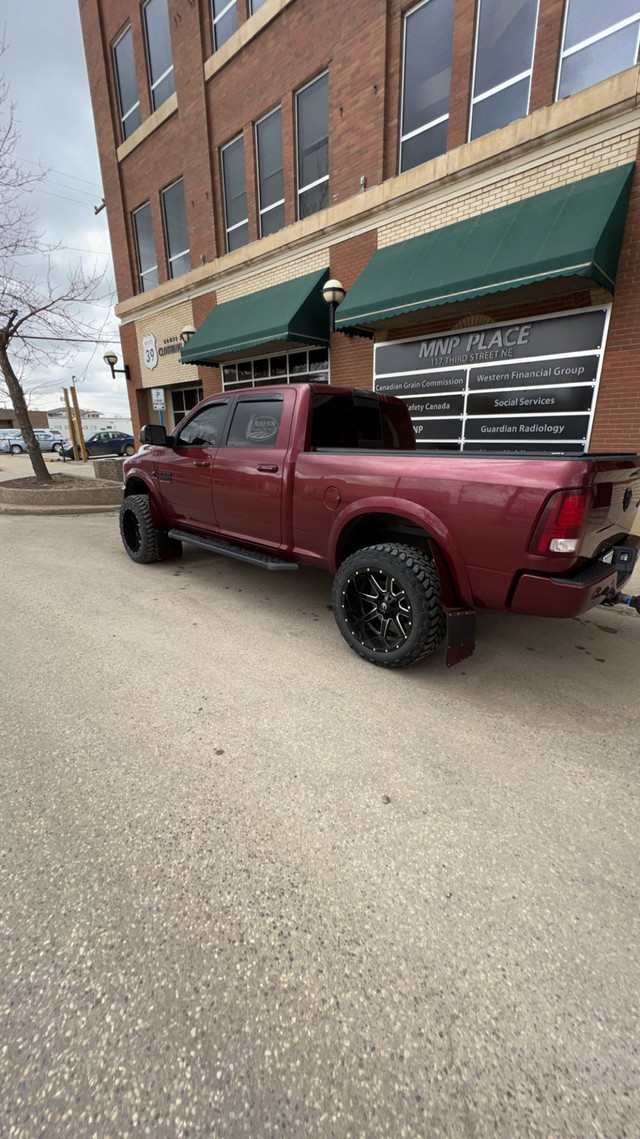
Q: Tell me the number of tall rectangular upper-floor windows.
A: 12